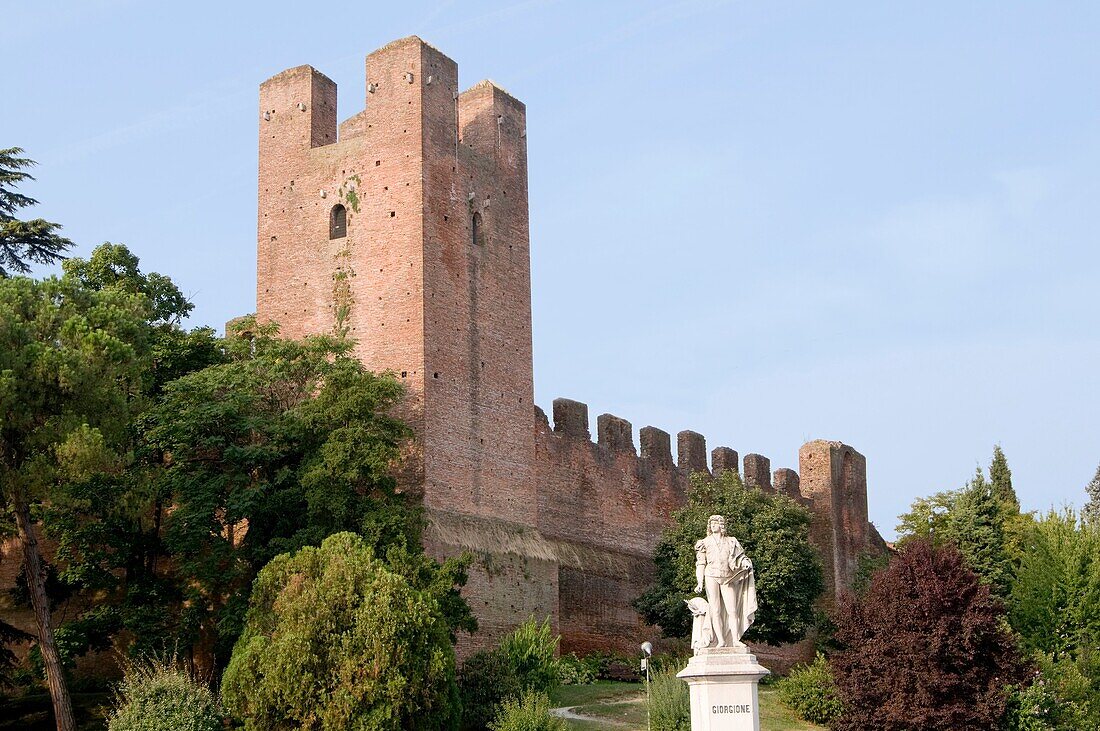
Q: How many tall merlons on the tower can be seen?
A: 3